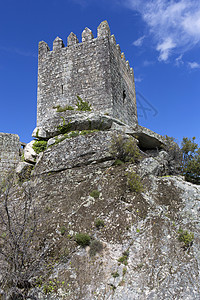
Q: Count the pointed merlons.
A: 10